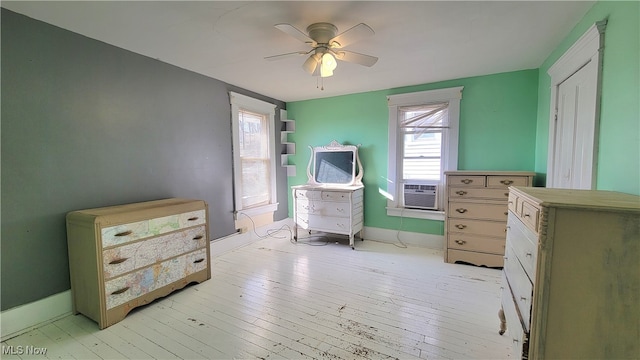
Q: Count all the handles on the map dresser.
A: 6